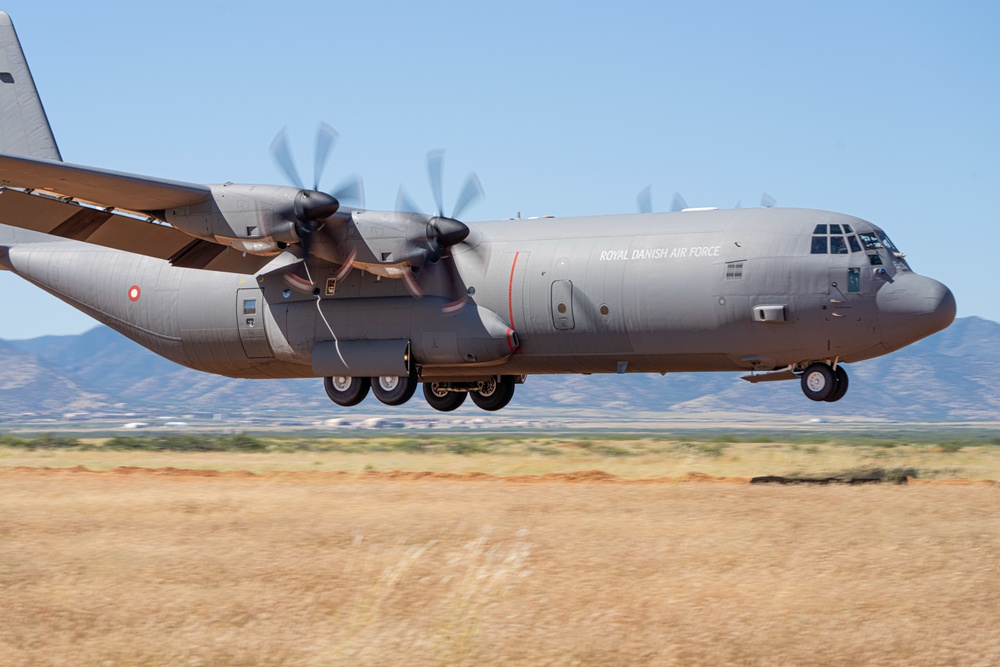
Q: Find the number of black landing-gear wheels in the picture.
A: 6